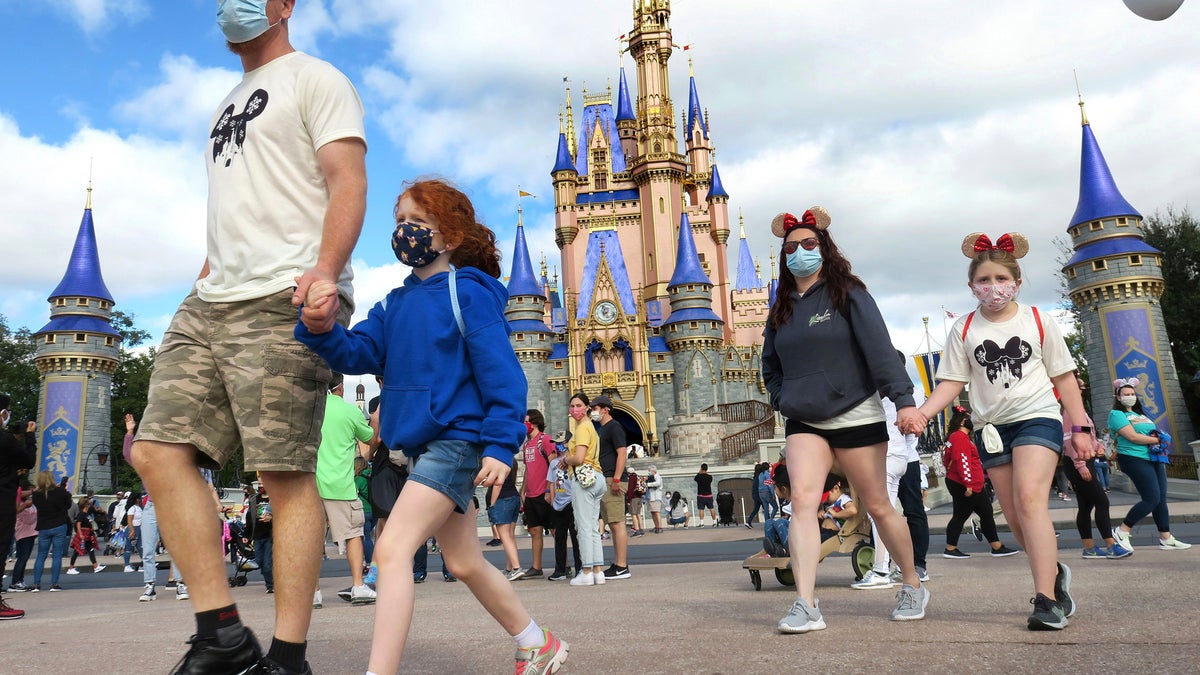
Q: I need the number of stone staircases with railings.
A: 1